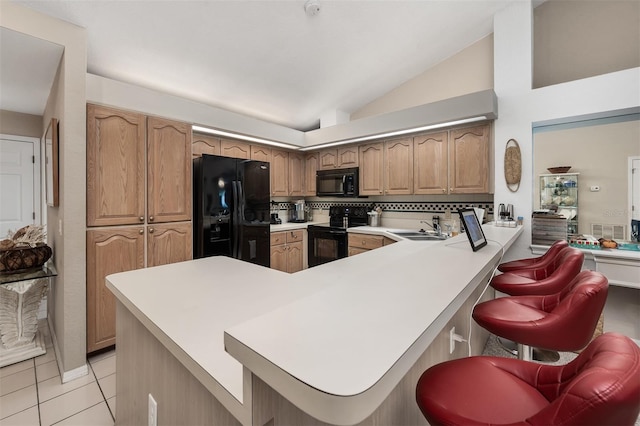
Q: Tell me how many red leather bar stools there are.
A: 4